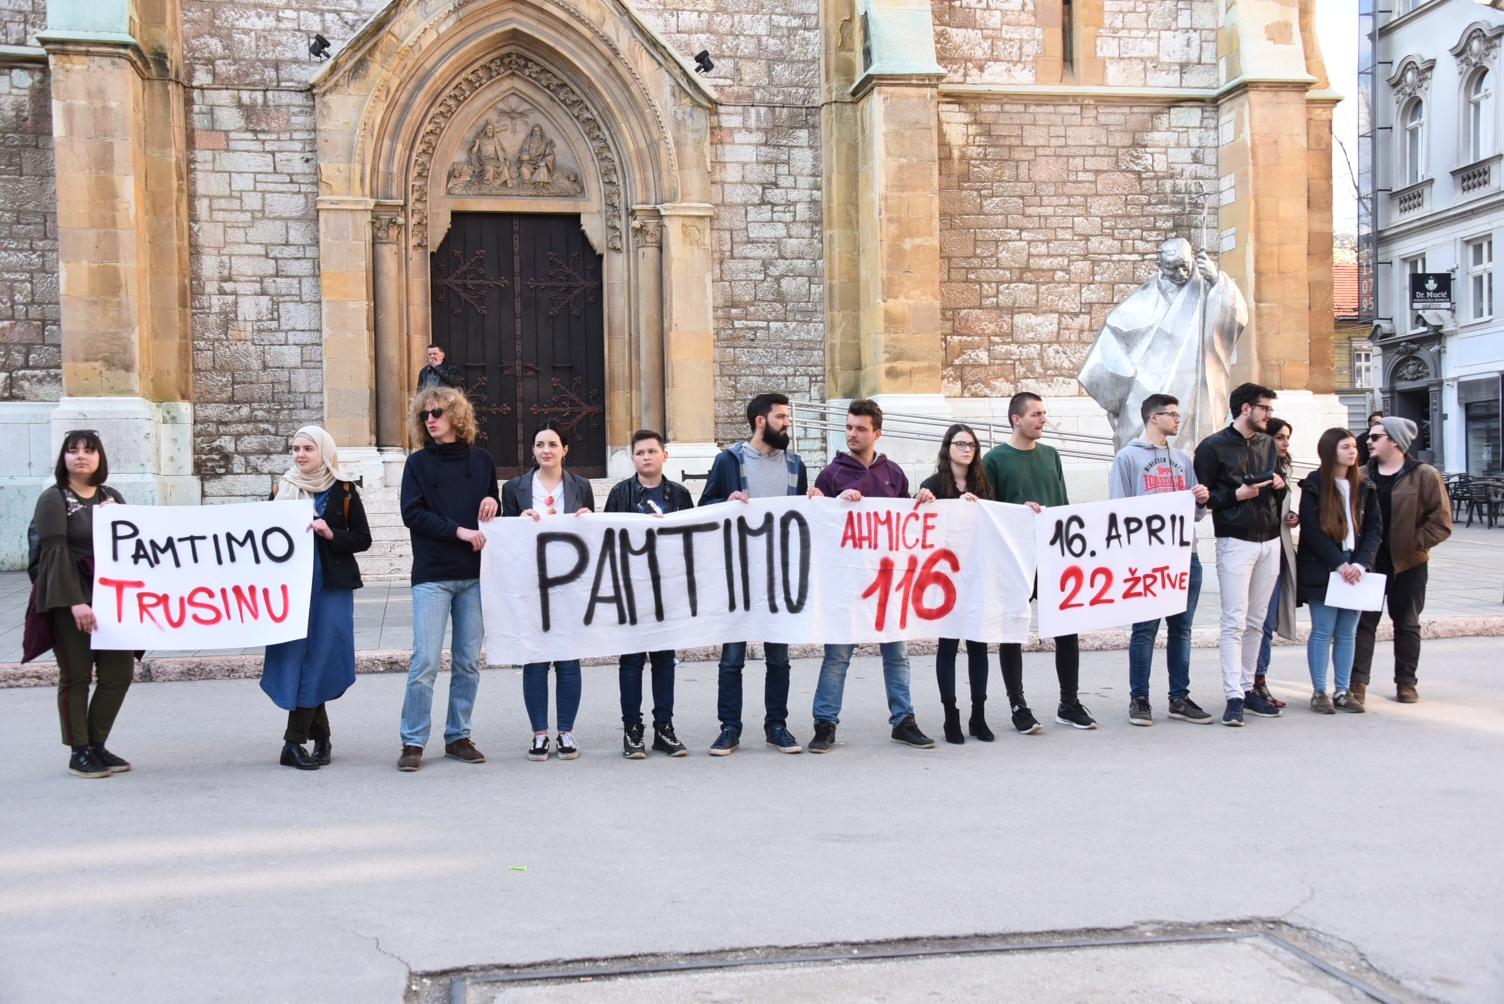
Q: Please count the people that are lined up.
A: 14